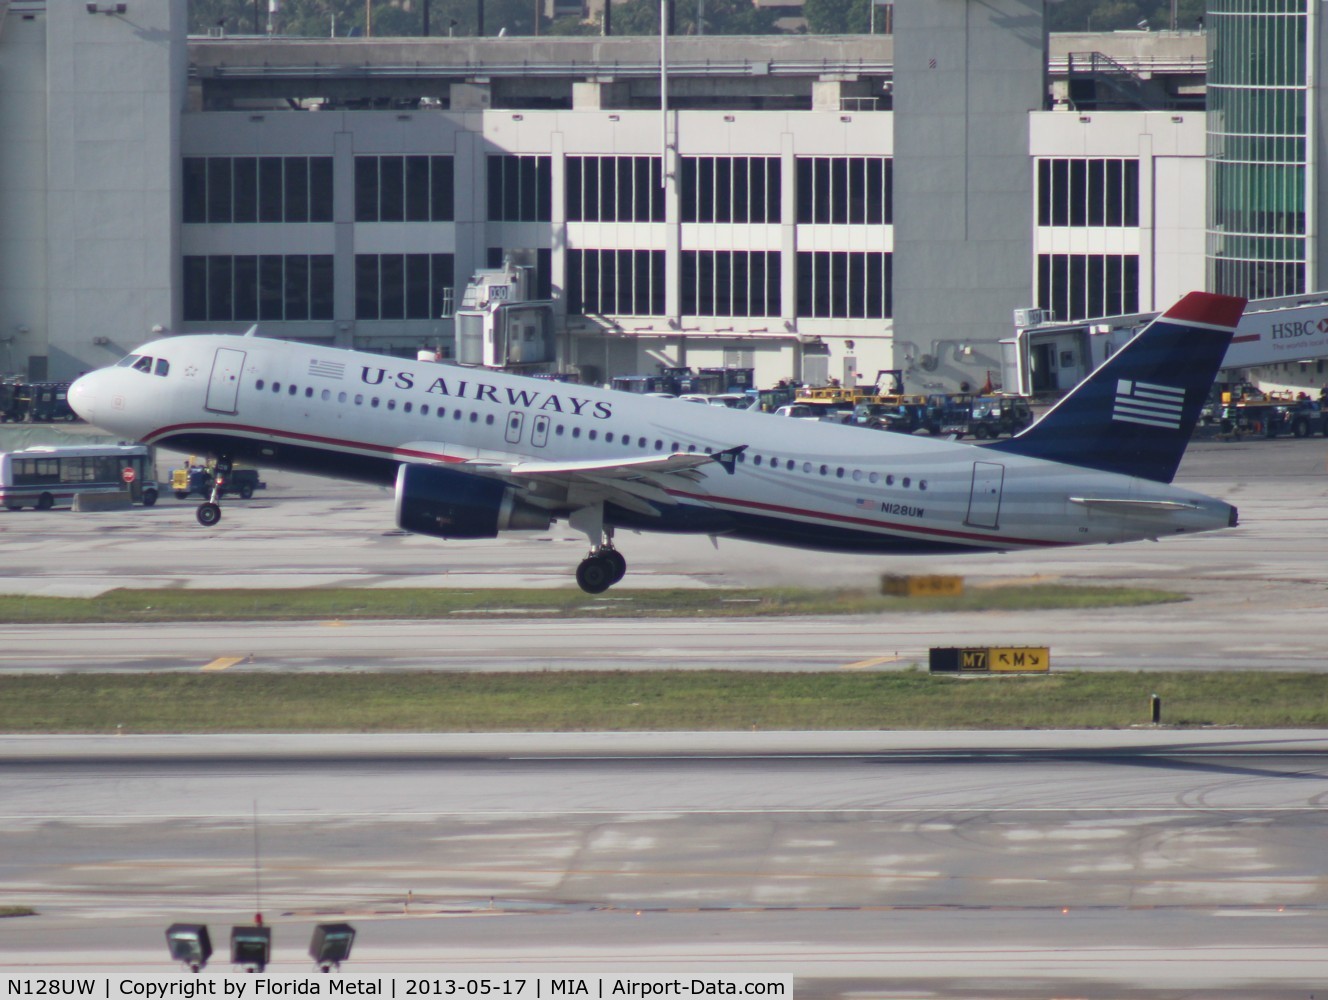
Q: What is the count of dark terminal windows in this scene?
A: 14